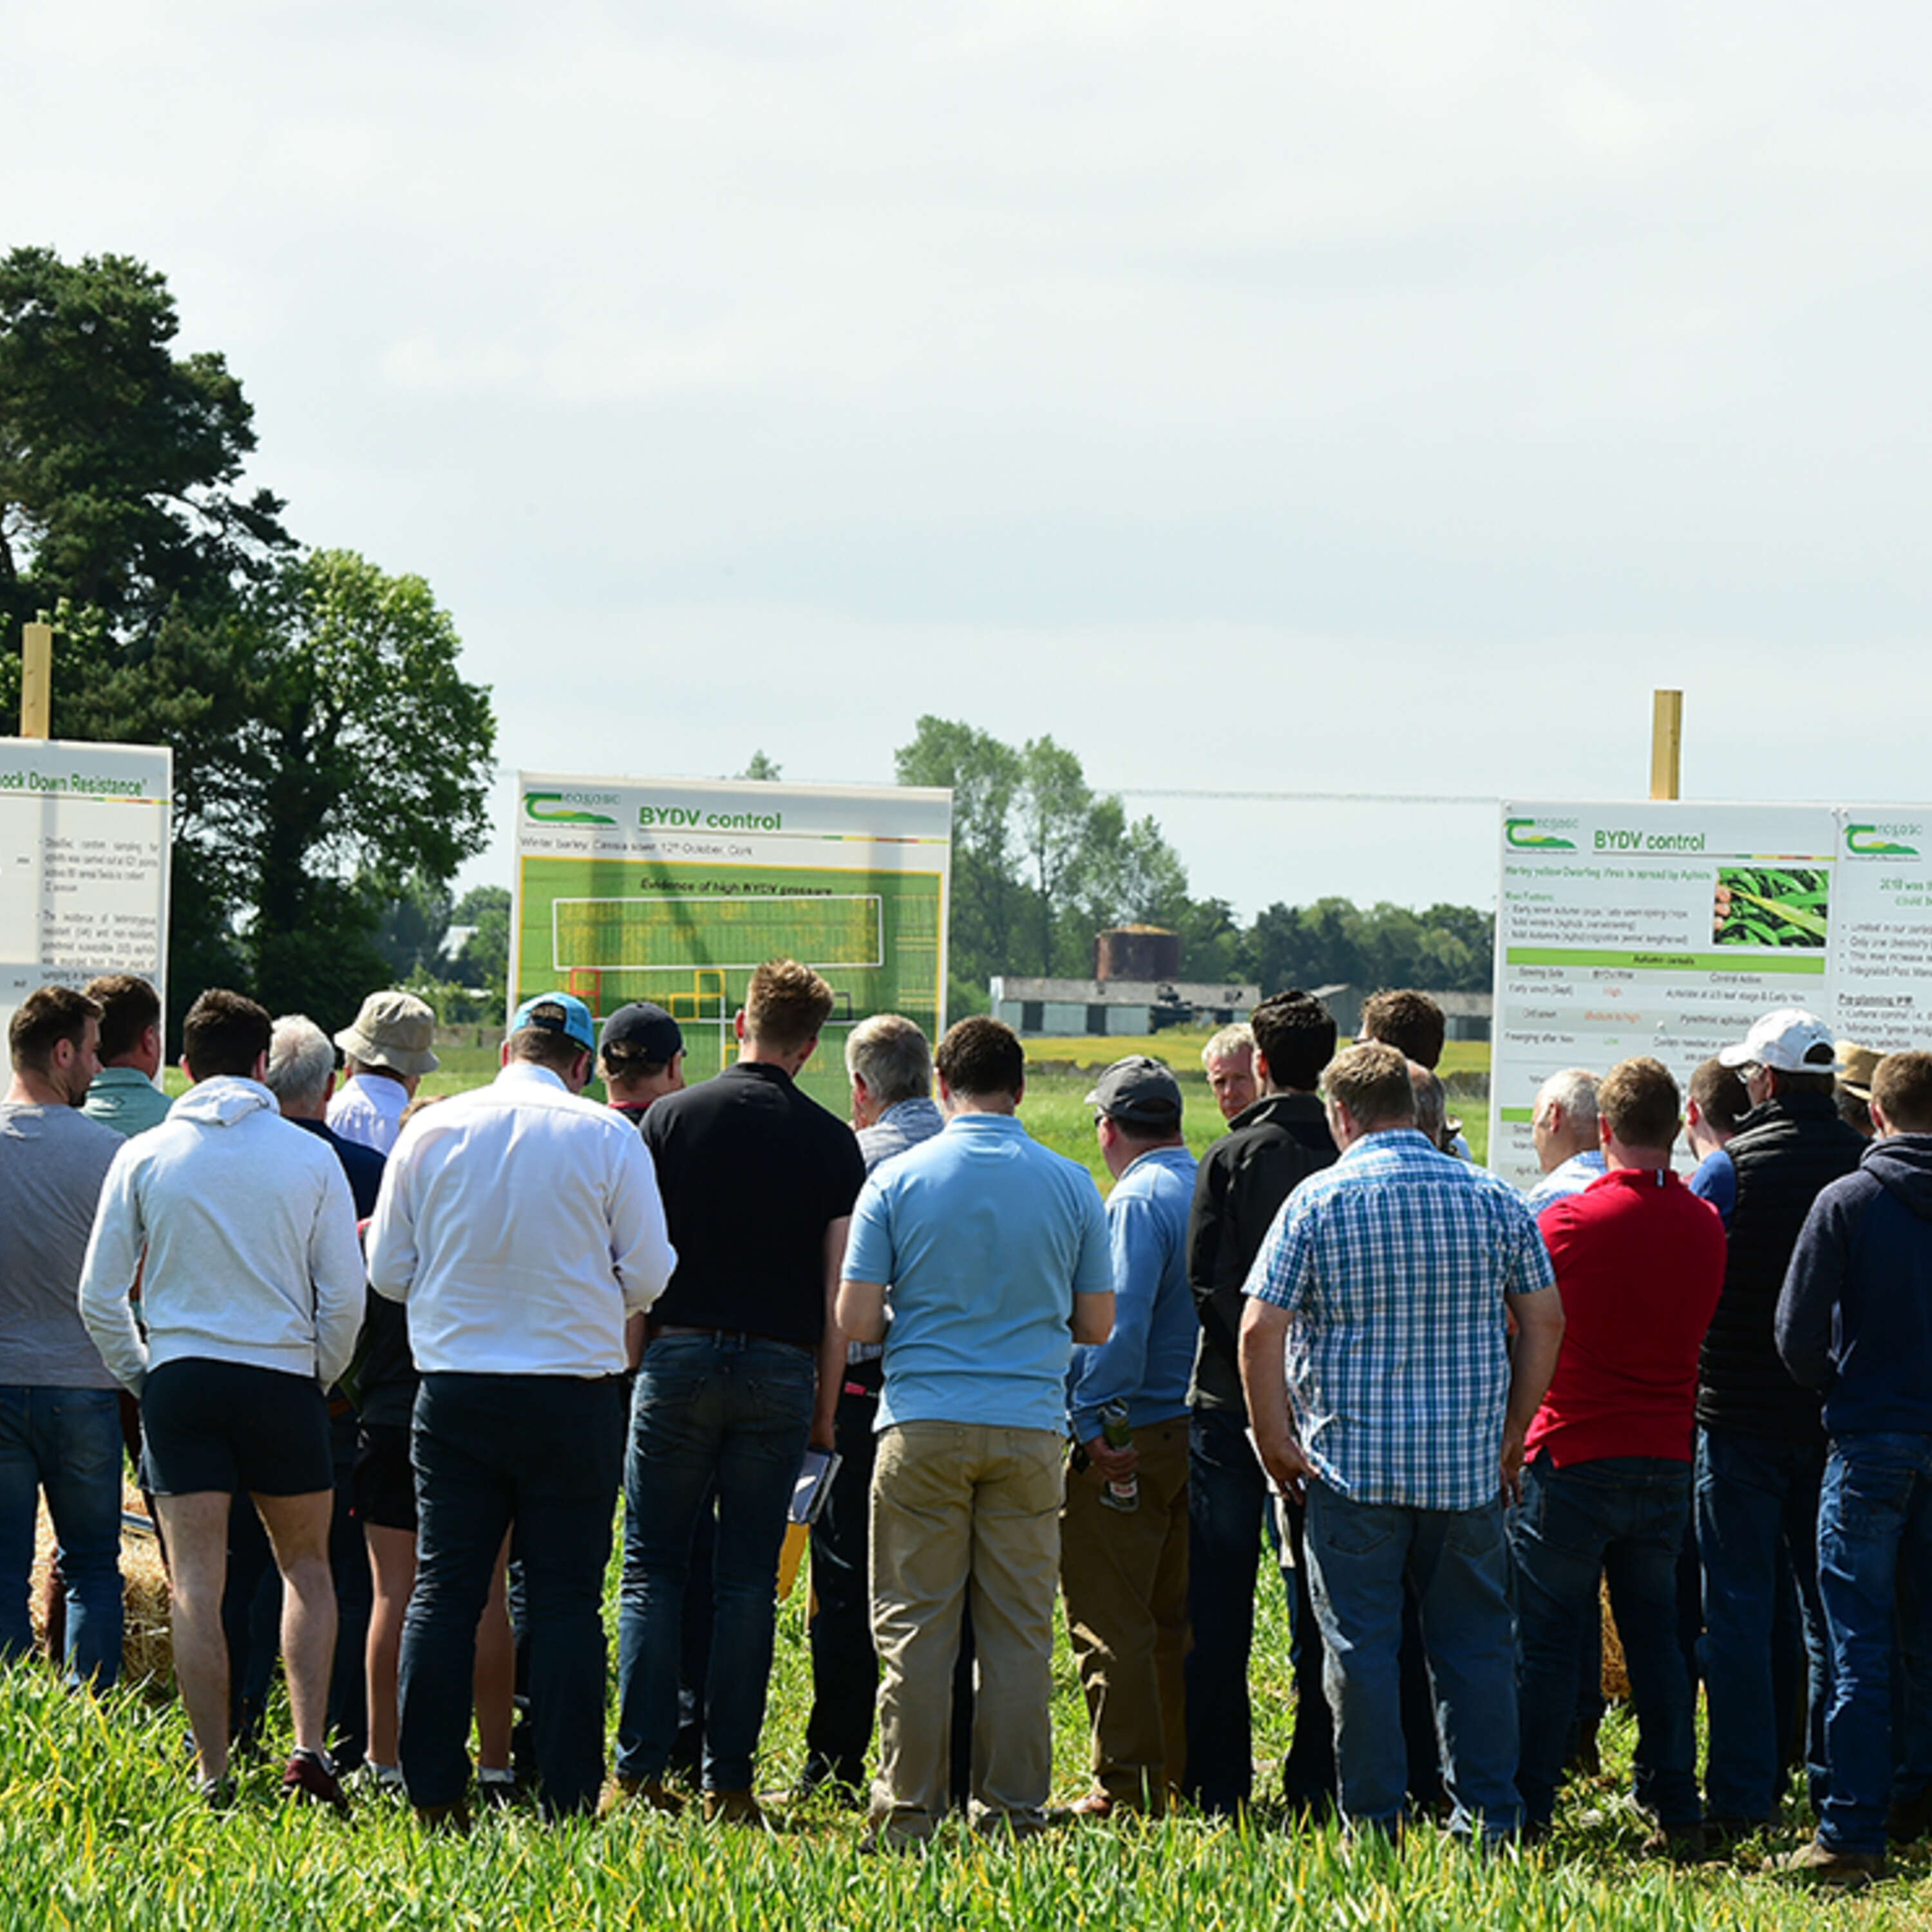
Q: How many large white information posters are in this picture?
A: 4